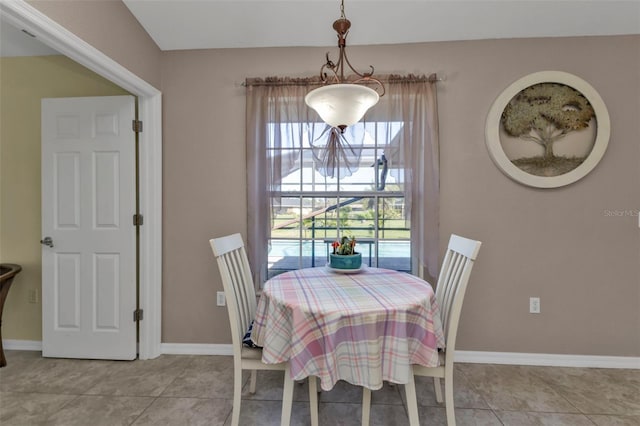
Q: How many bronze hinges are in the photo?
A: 3